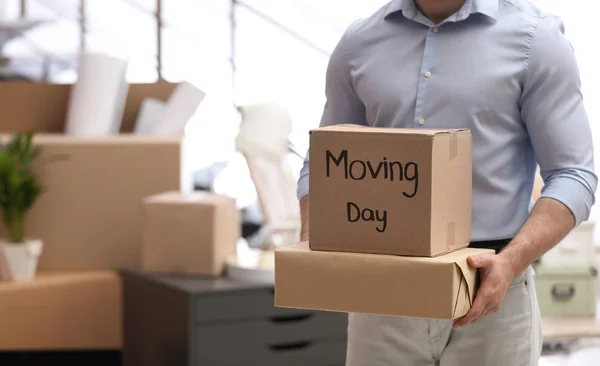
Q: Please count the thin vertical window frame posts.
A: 4